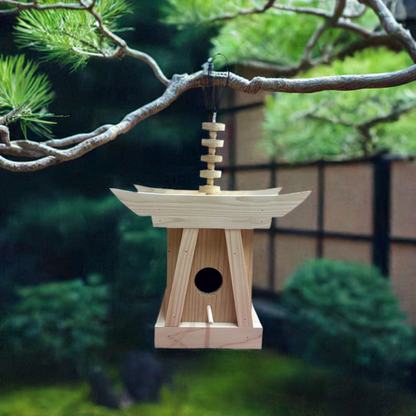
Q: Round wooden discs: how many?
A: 5